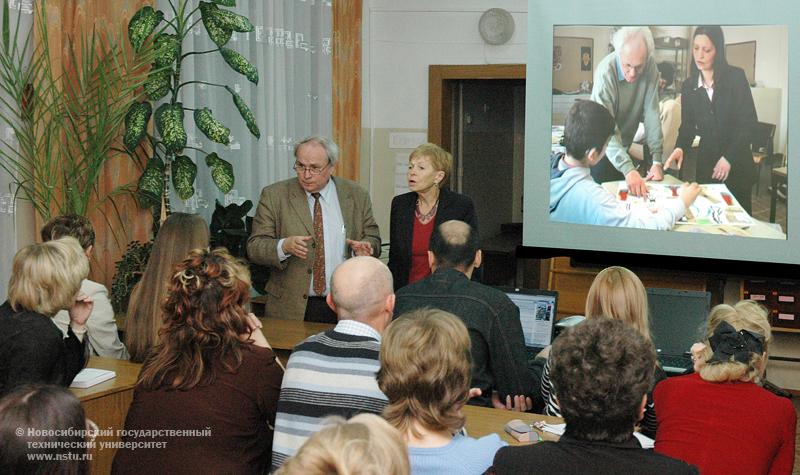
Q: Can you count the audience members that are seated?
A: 12